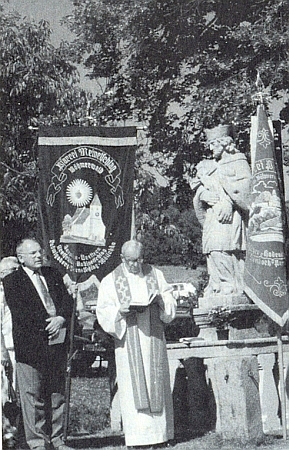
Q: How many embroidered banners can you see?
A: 2